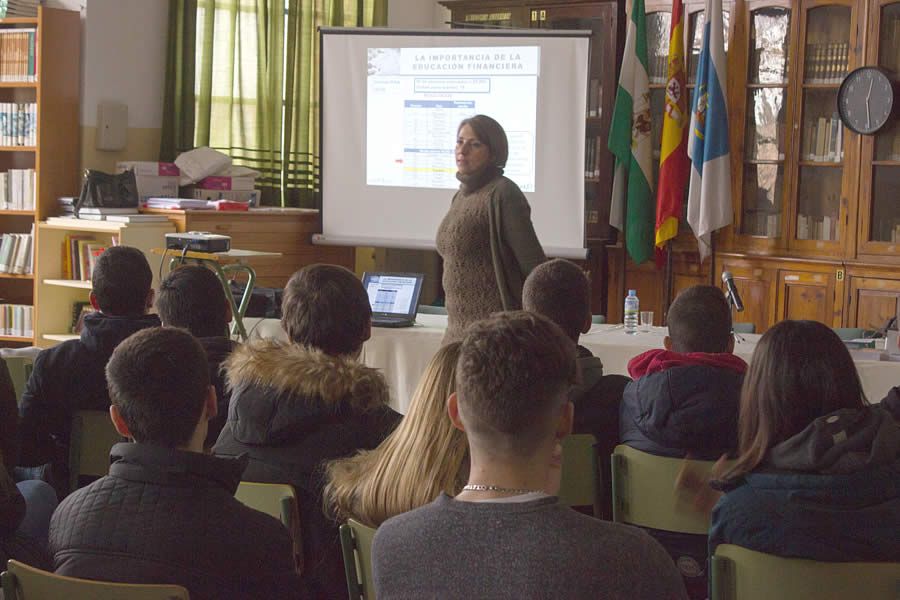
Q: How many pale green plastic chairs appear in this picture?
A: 8